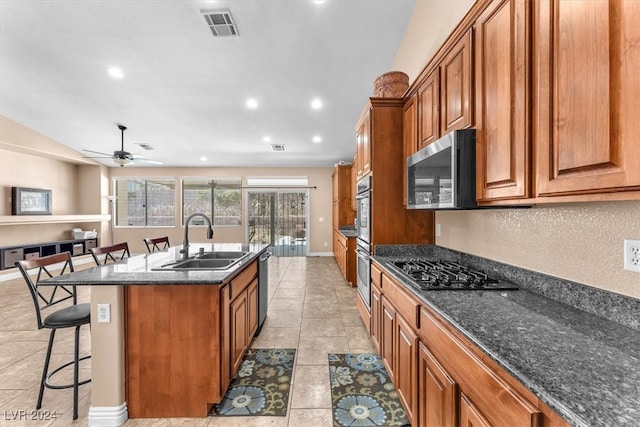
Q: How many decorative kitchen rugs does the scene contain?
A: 2